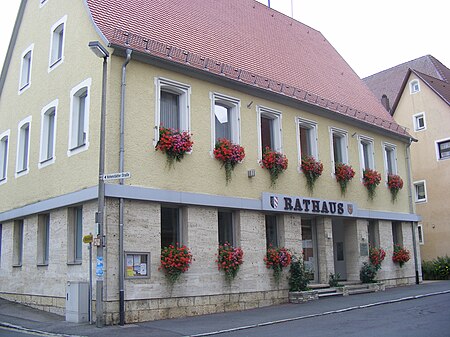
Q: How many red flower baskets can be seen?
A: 12